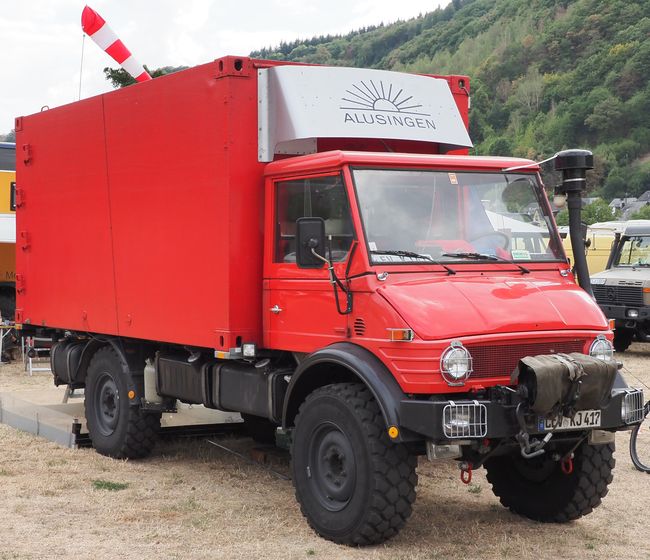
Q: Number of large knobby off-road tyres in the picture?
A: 3